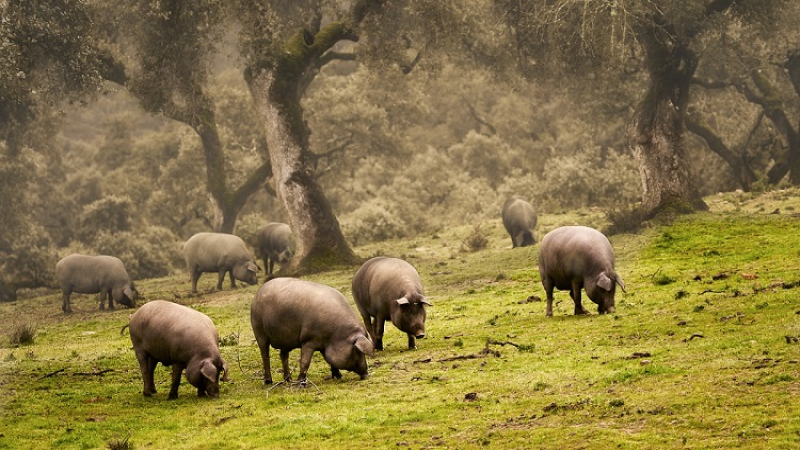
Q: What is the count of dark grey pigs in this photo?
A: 8